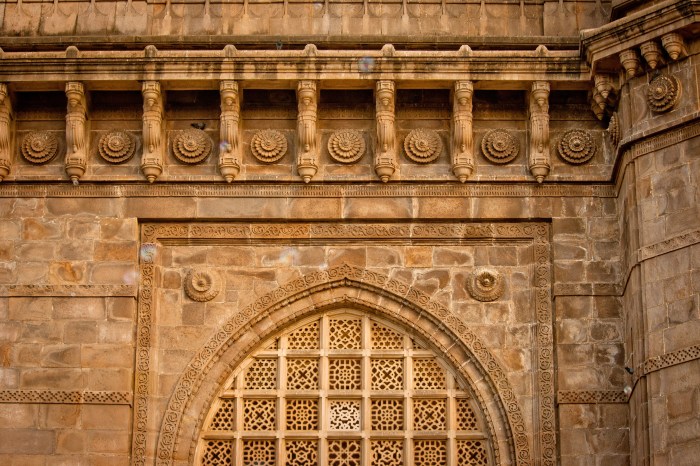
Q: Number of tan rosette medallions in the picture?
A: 12